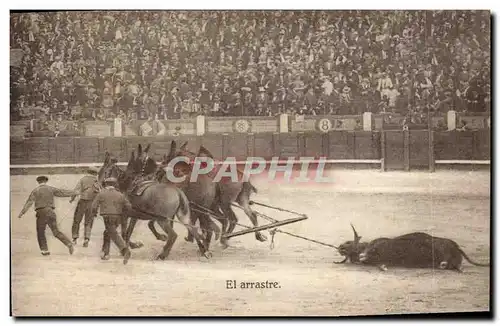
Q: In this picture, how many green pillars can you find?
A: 0